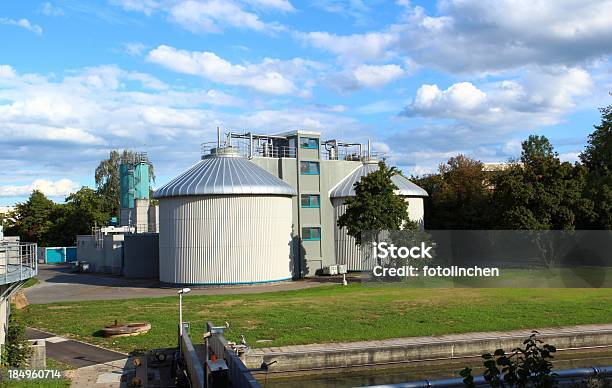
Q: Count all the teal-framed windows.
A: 4